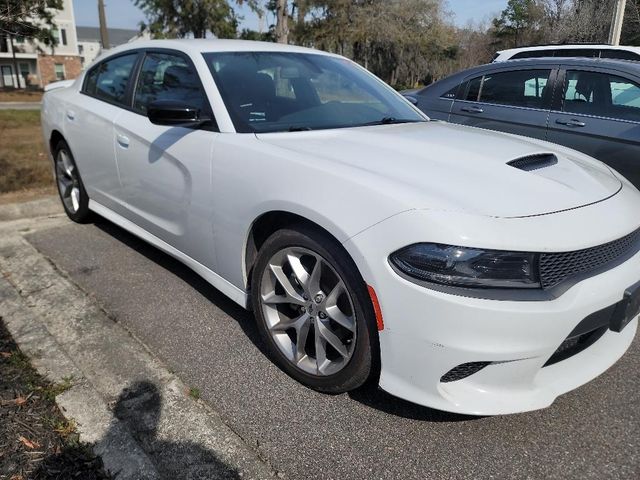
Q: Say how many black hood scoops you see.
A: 1